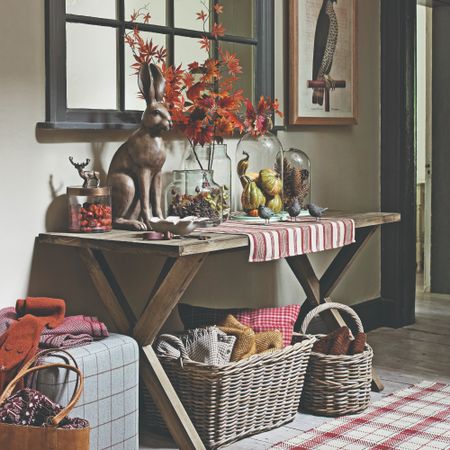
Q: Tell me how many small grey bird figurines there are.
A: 3